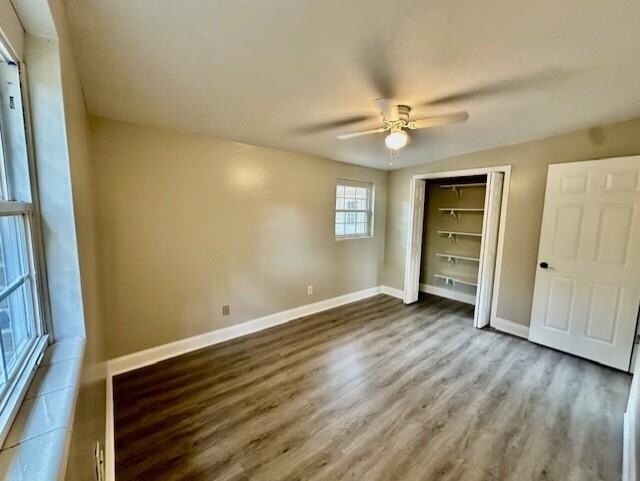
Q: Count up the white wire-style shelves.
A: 5